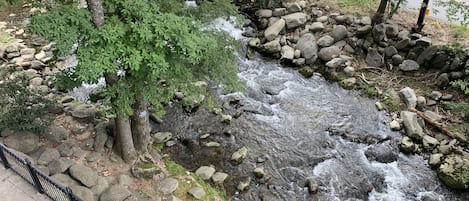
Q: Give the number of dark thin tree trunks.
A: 2